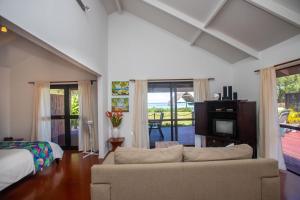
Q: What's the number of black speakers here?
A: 4